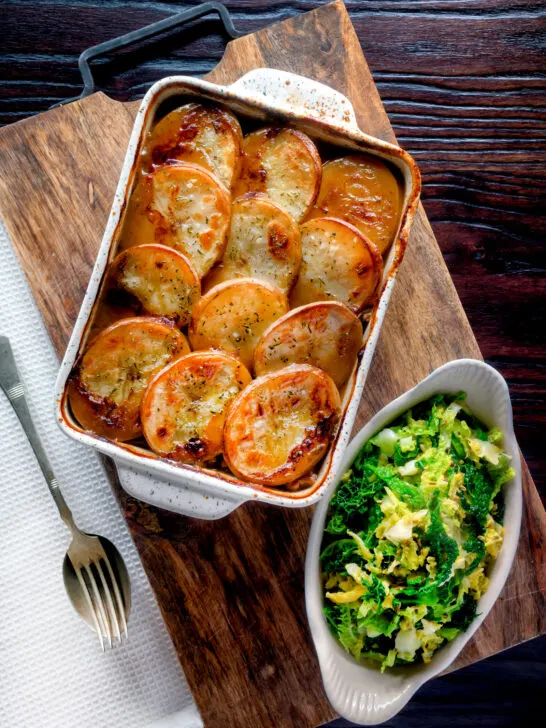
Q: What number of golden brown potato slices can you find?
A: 12